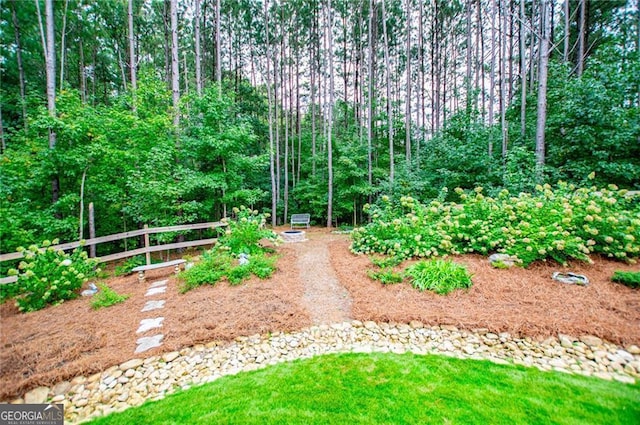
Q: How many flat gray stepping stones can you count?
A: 5